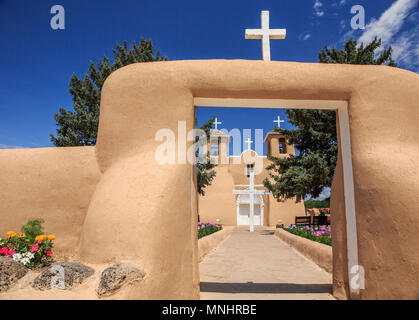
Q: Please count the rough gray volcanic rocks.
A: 3